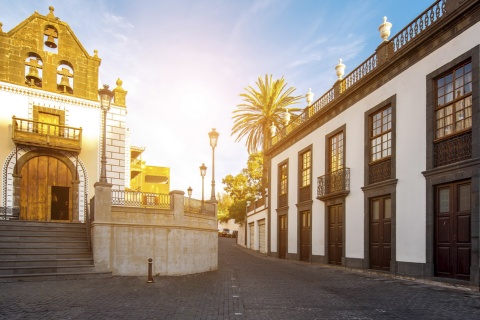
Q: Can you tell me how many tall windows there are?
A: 5